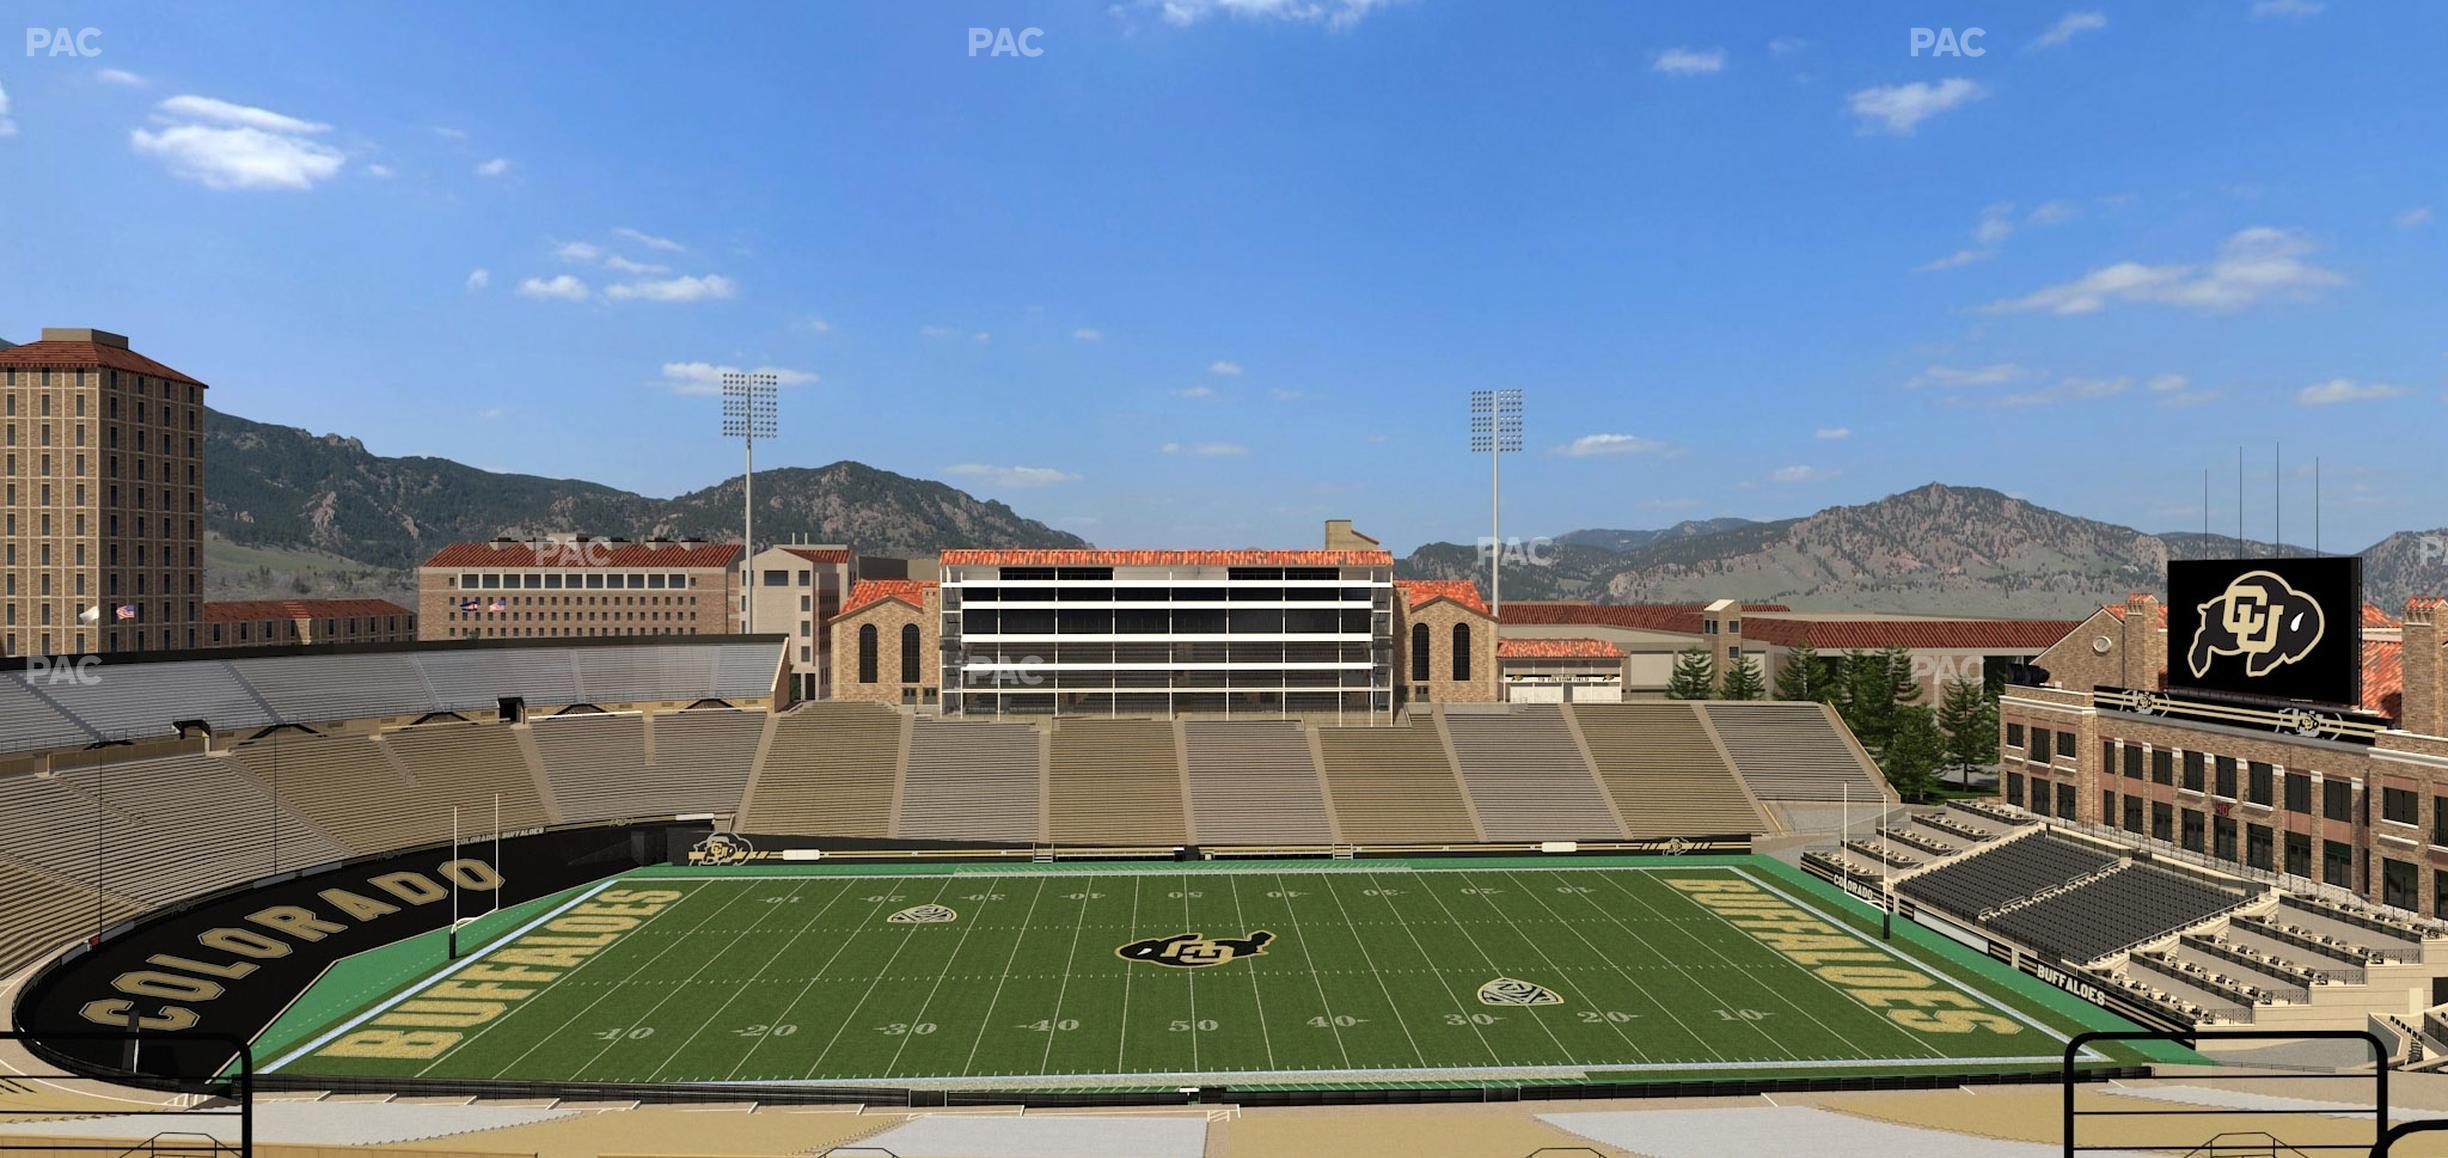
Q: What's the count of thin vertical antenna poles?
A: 4